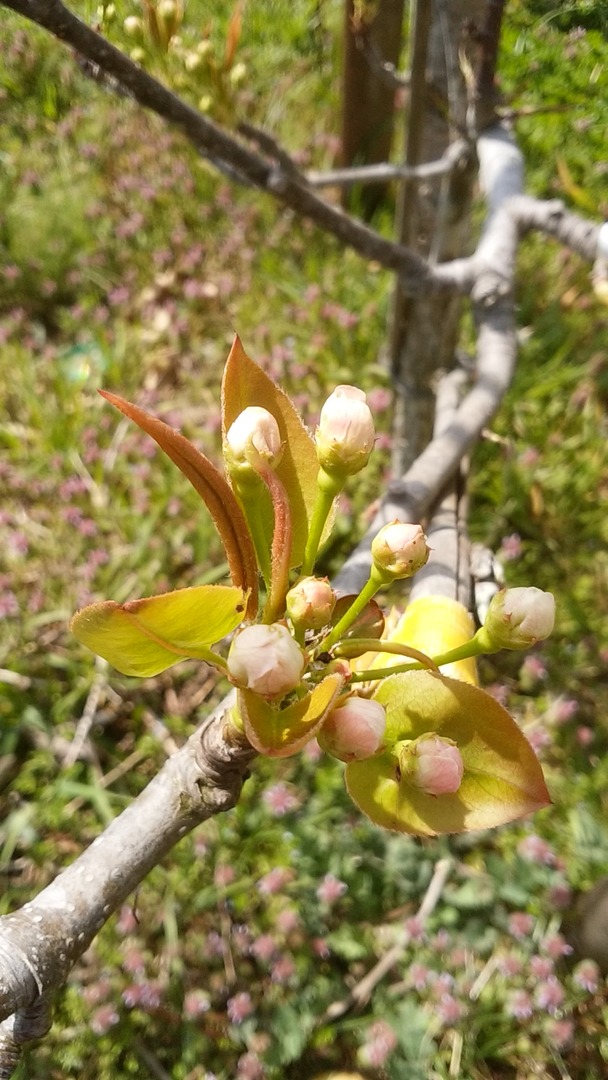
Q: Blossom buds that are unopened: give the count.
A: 8